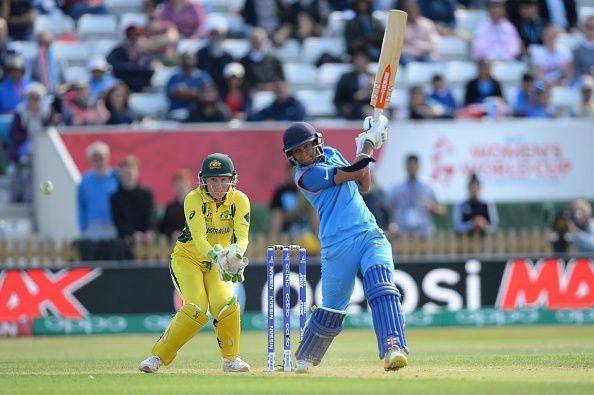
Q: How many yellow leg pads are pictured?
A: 2